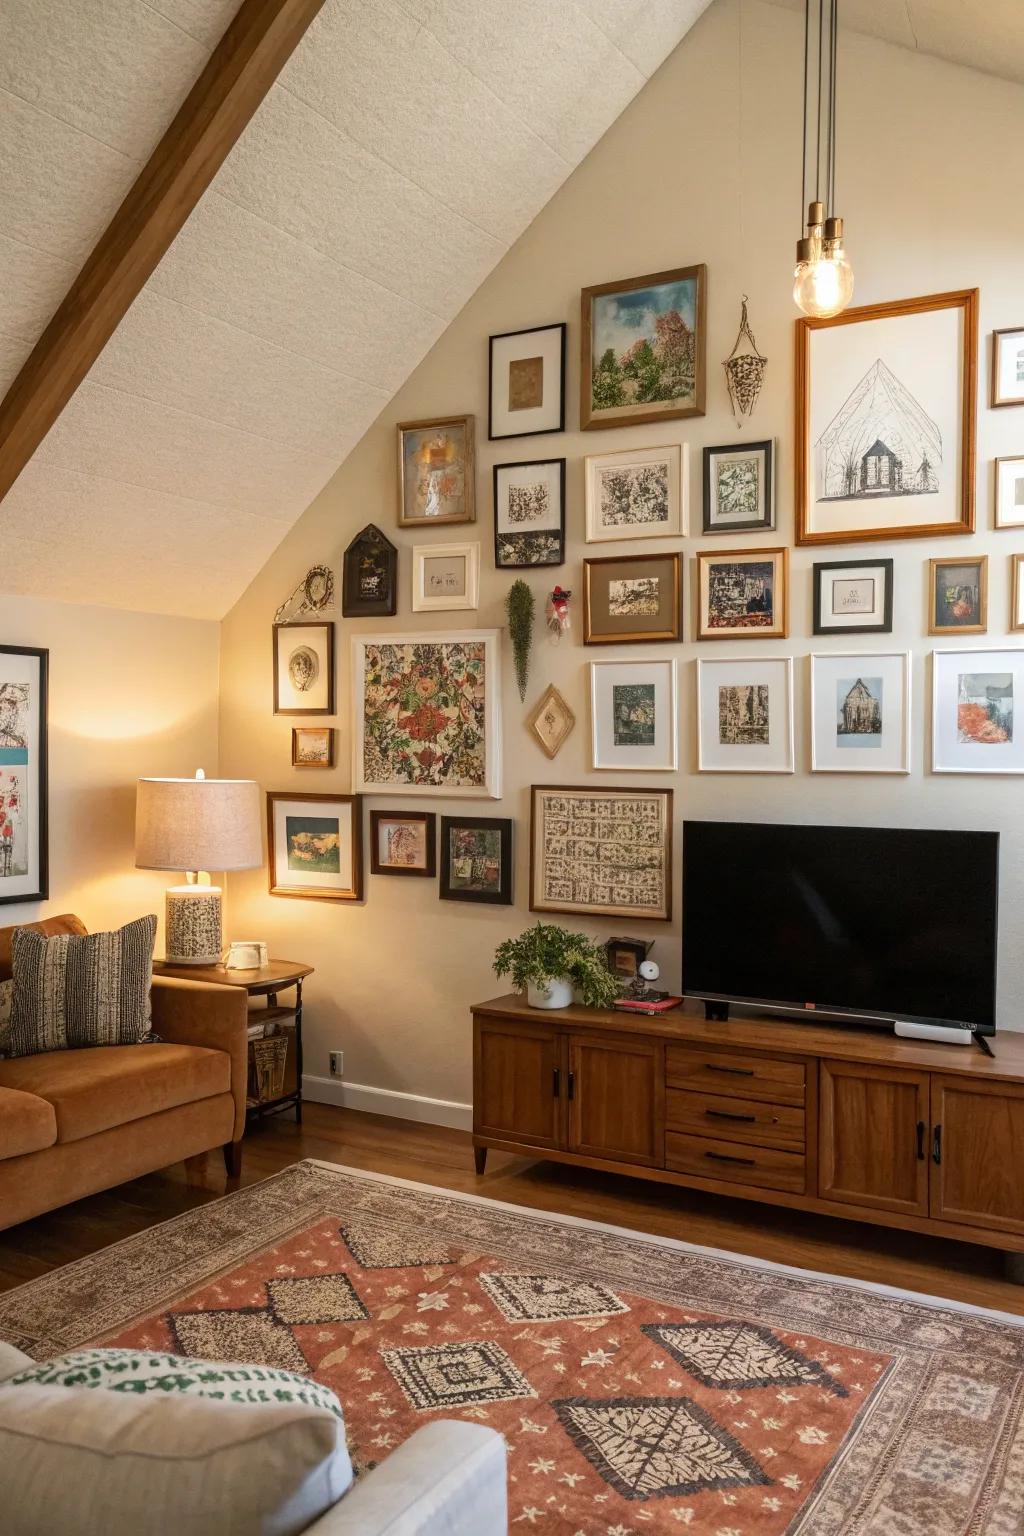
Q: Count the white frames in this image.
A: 7